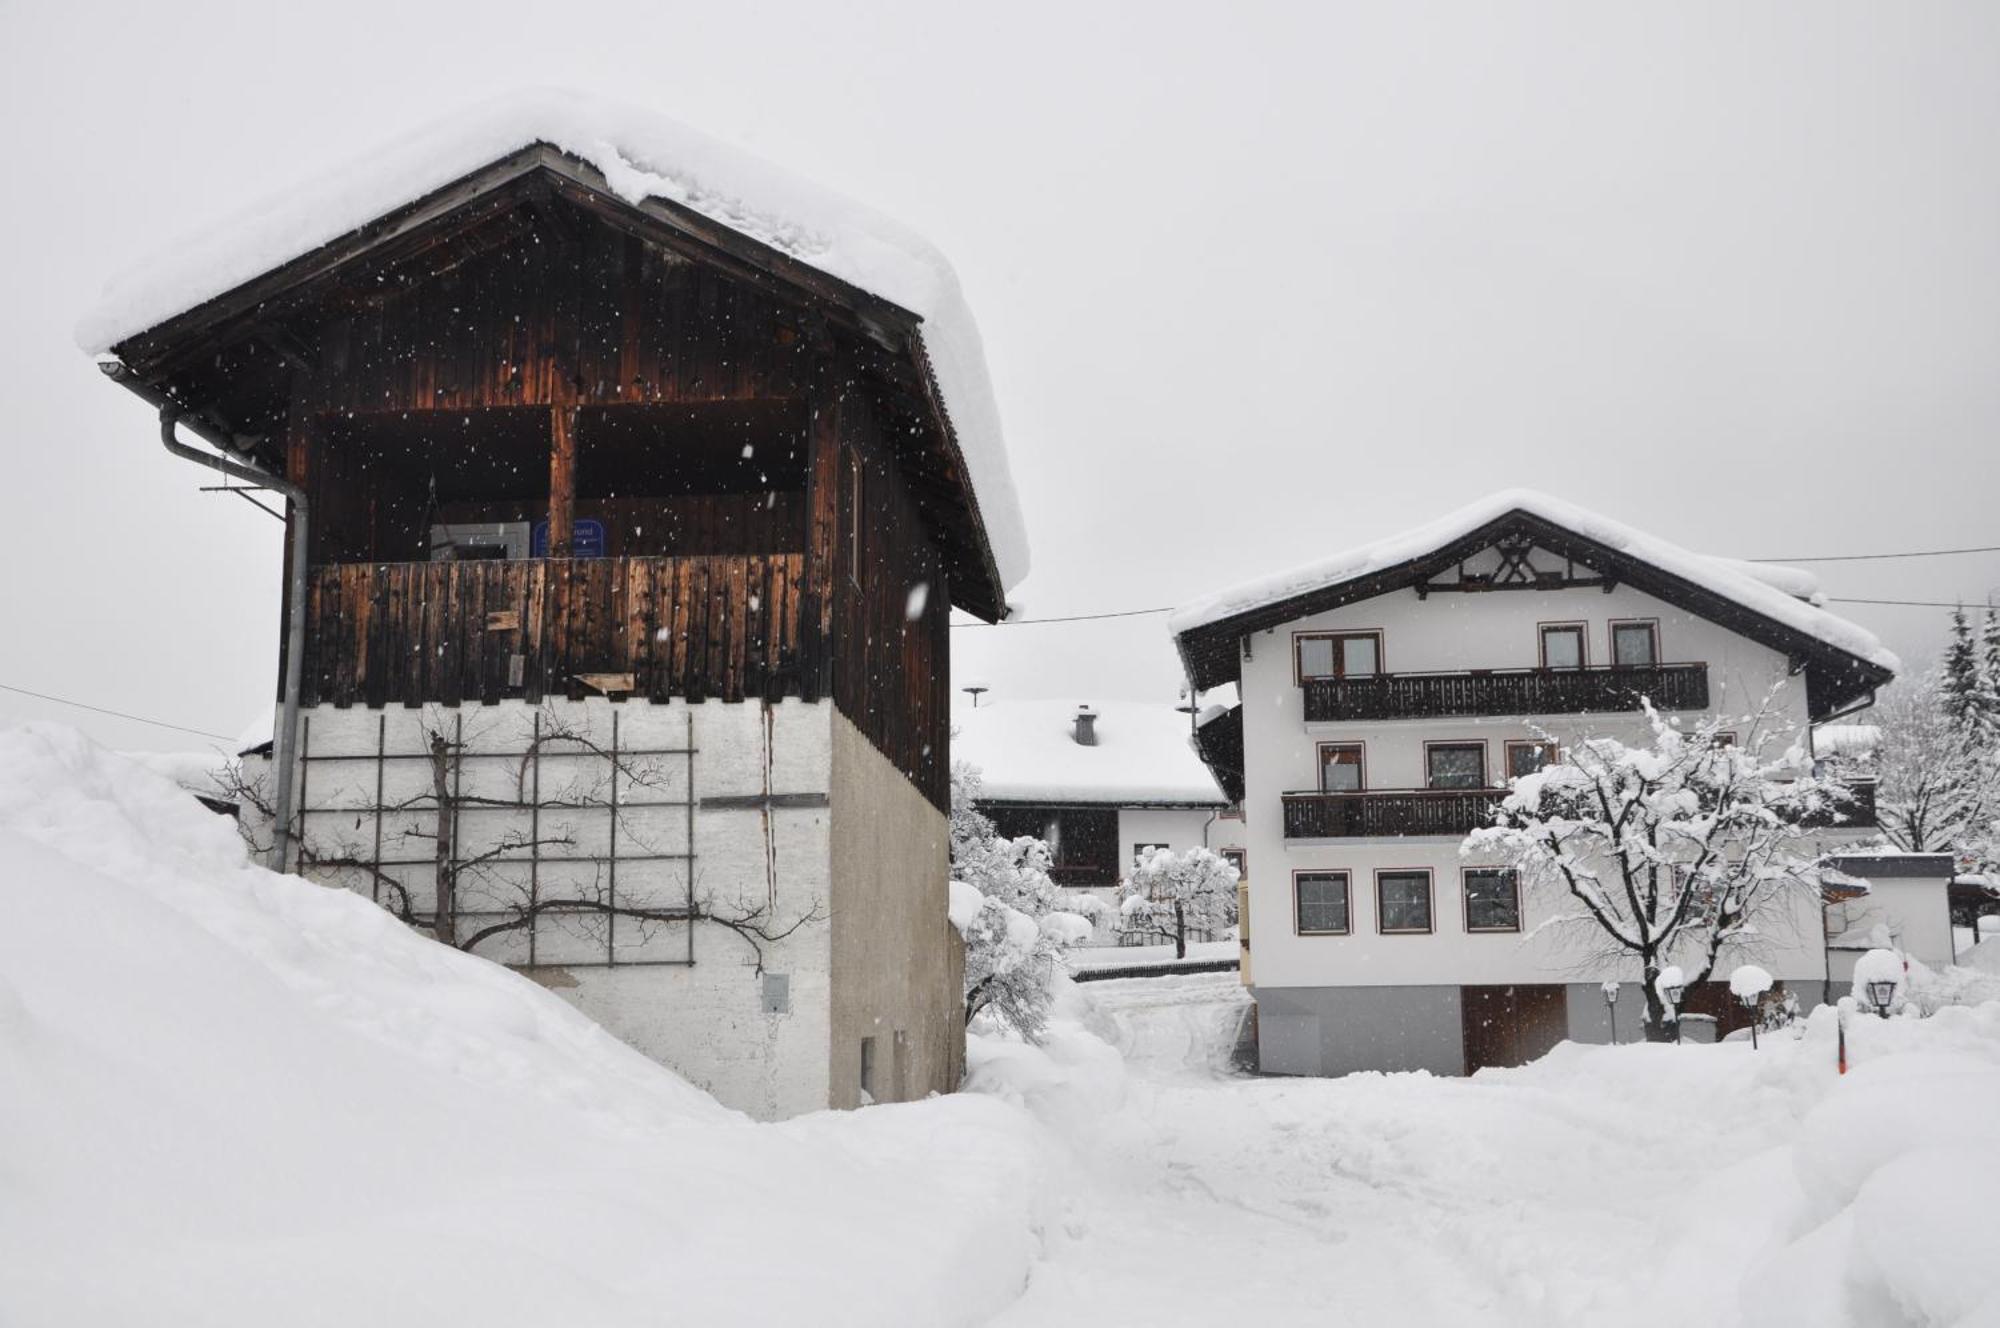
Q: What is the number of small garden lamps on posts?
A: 4